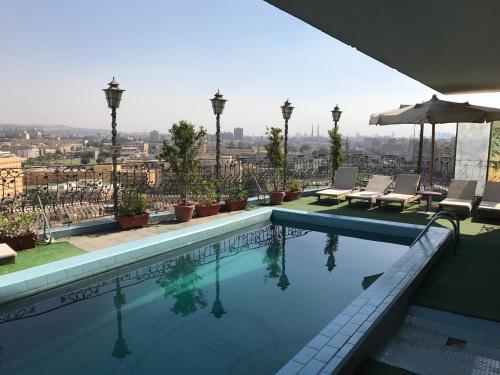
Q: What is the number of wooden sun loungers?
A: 5